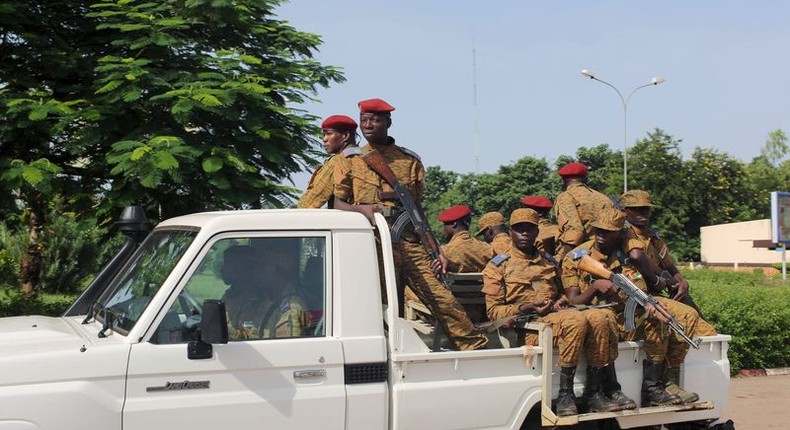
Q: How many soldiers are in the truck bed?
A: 9